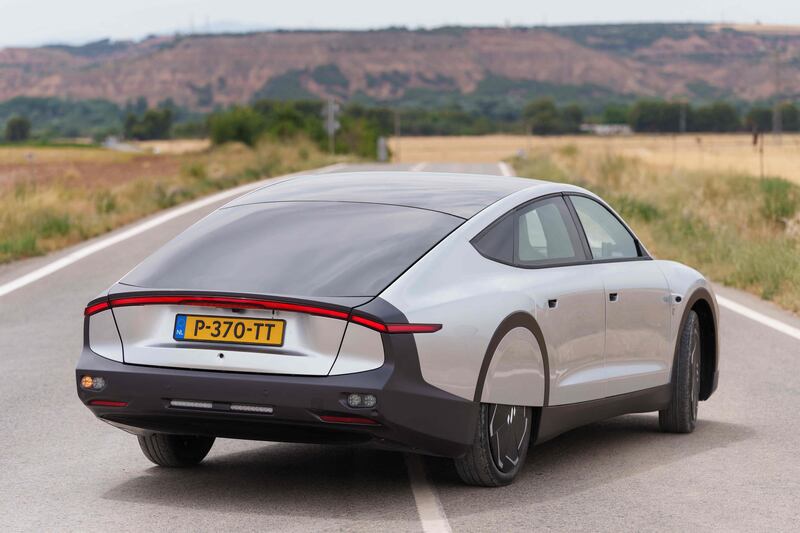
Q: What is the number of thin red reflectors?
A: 2